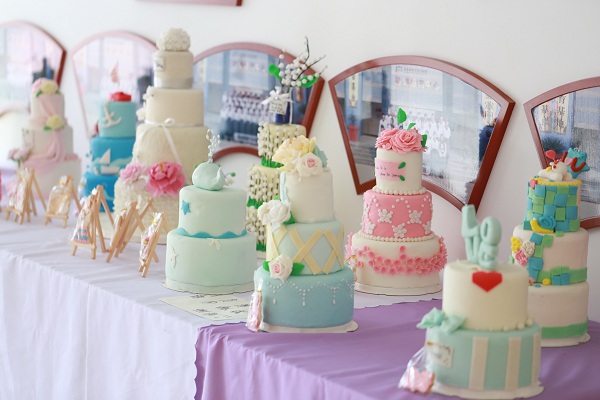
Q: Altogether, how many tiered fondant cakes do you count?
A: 9